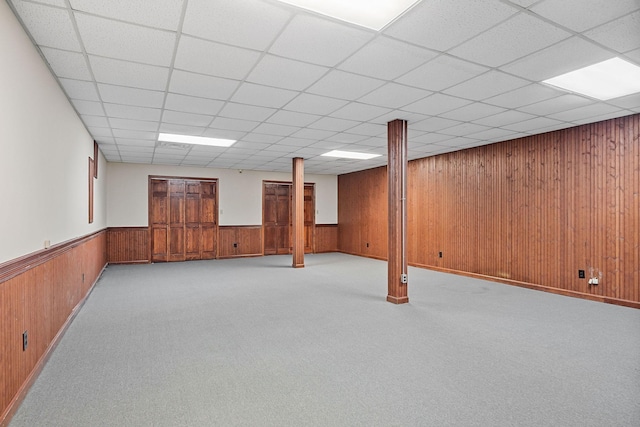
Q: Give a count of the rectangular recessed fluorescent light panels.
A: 4